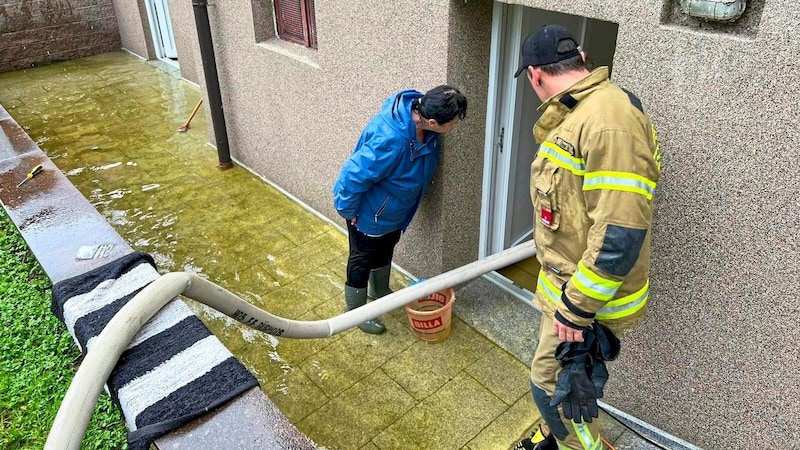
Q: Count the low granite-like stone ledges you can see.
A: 1